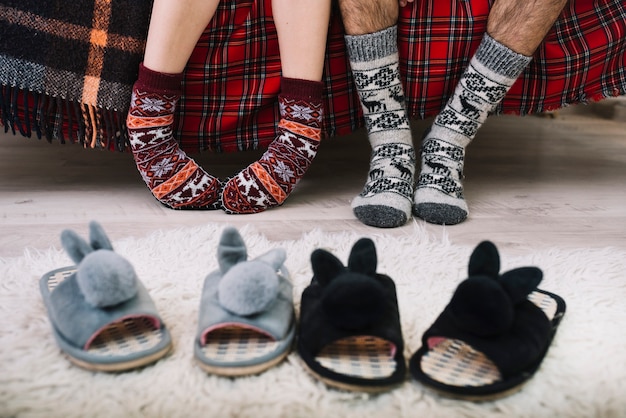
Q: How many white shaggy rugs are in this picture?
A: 1